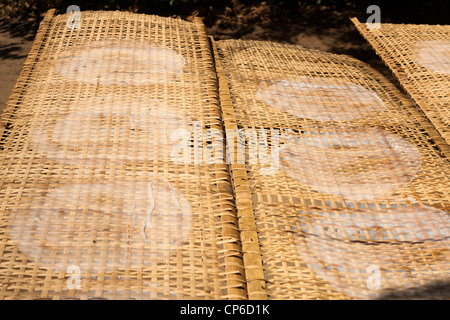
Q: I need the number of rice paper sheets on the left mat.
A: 3